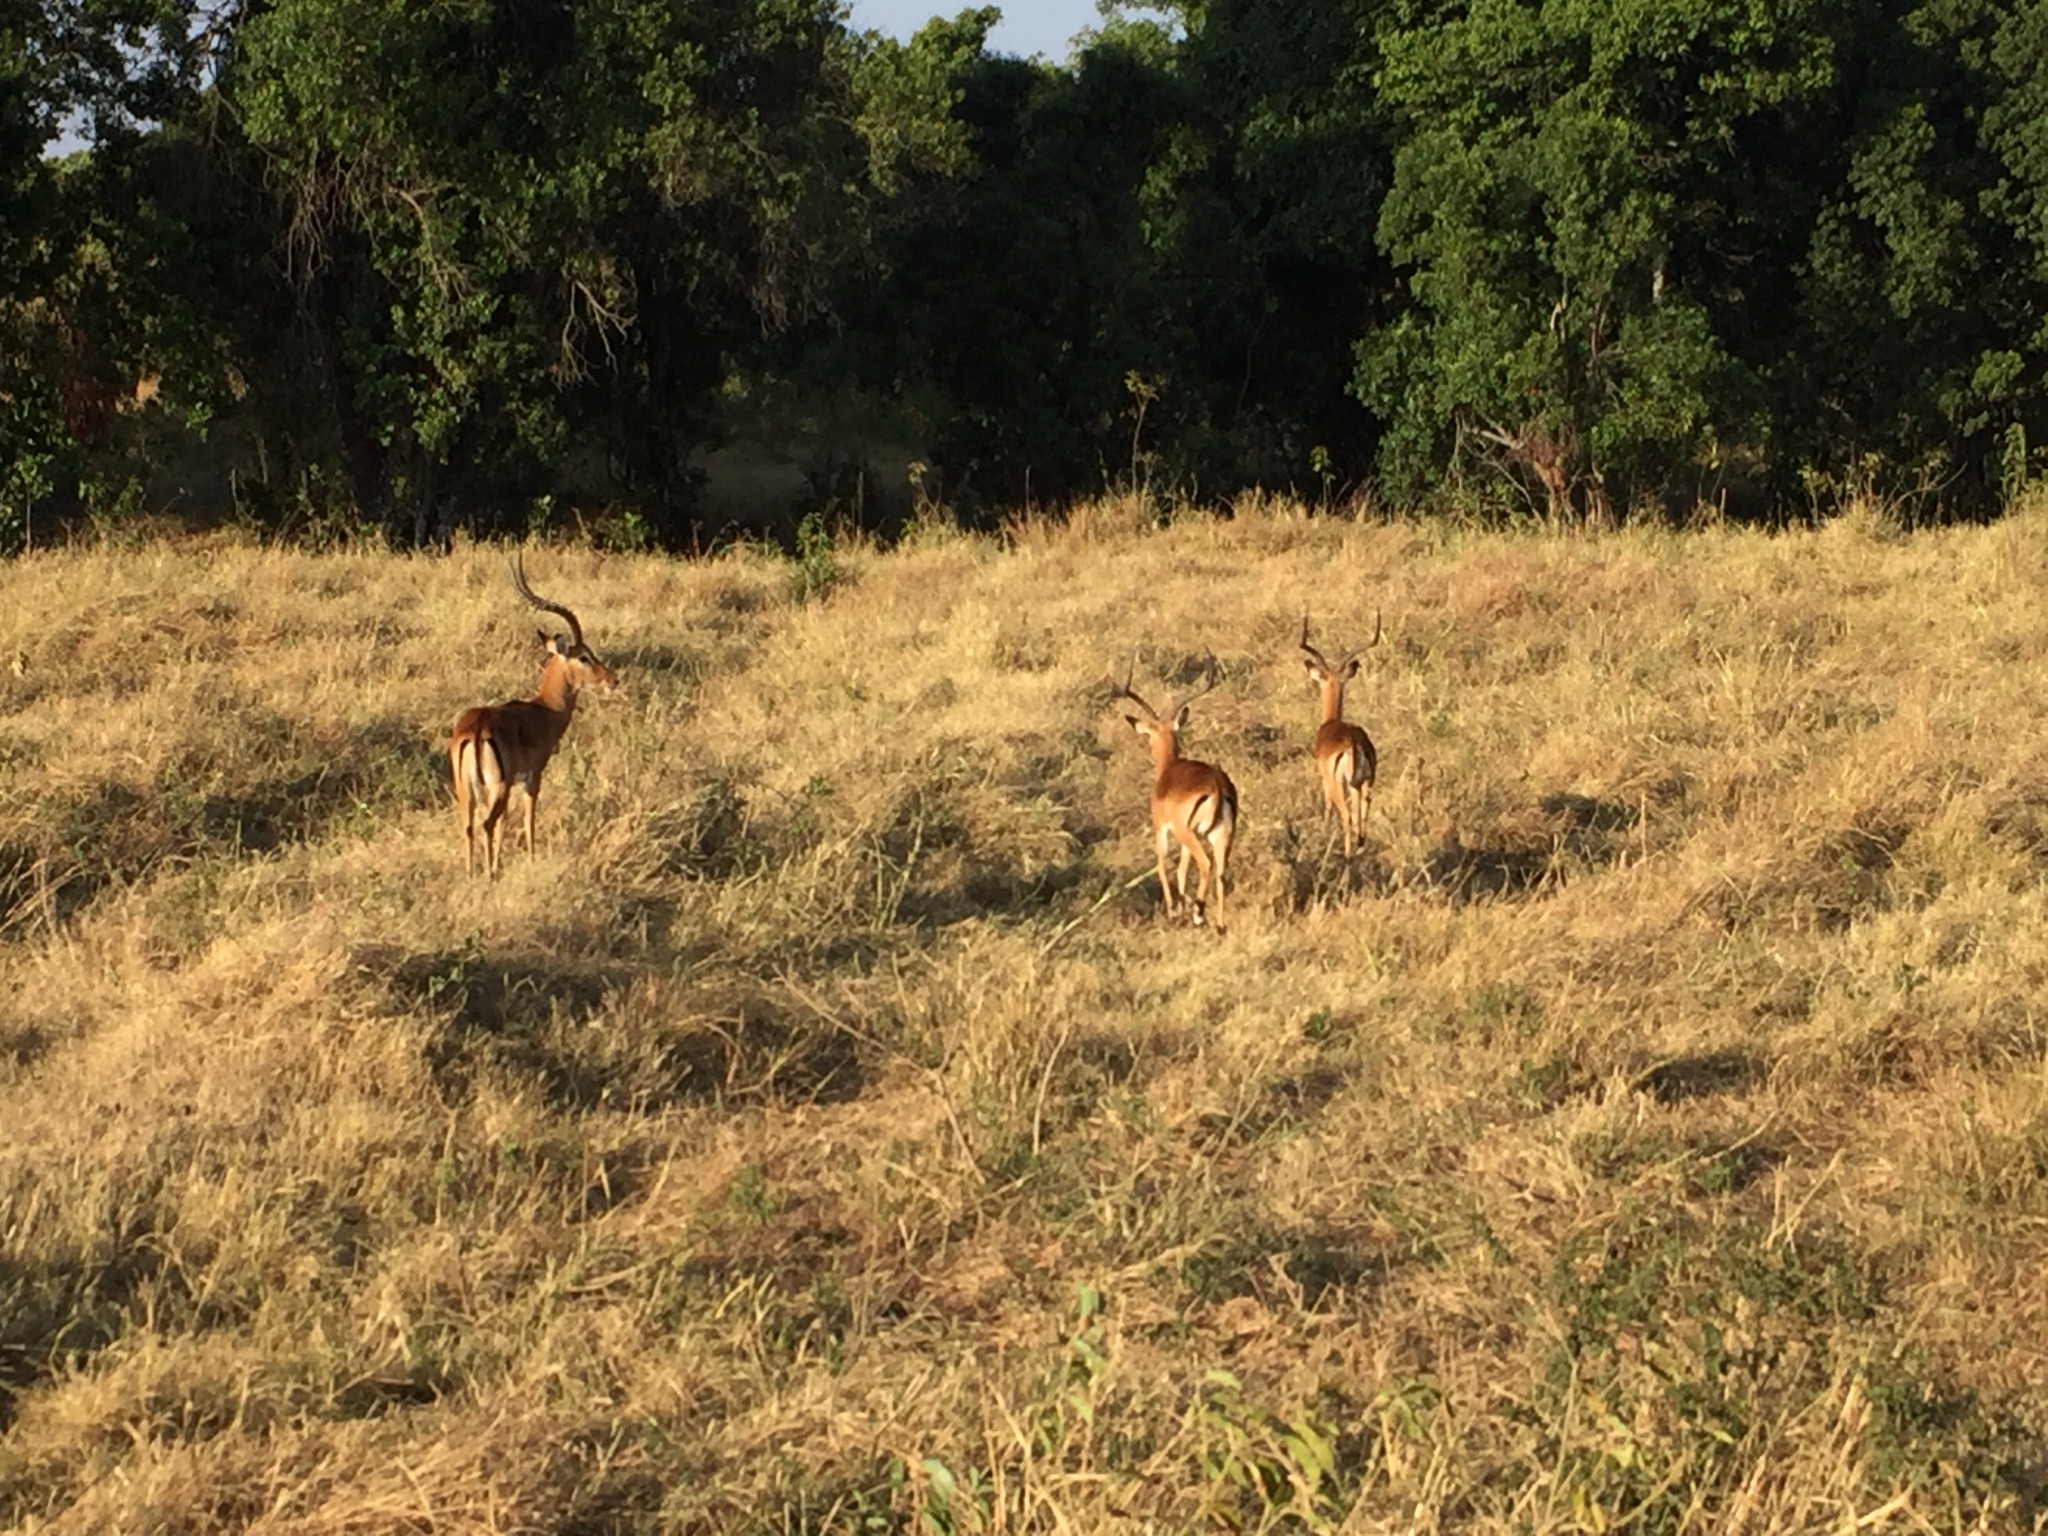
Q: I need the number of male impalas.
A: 3